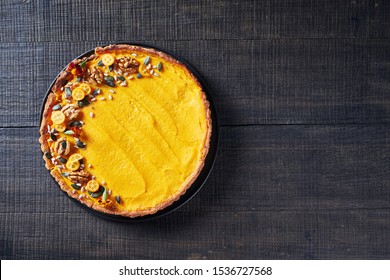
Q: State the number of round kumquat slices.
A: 8